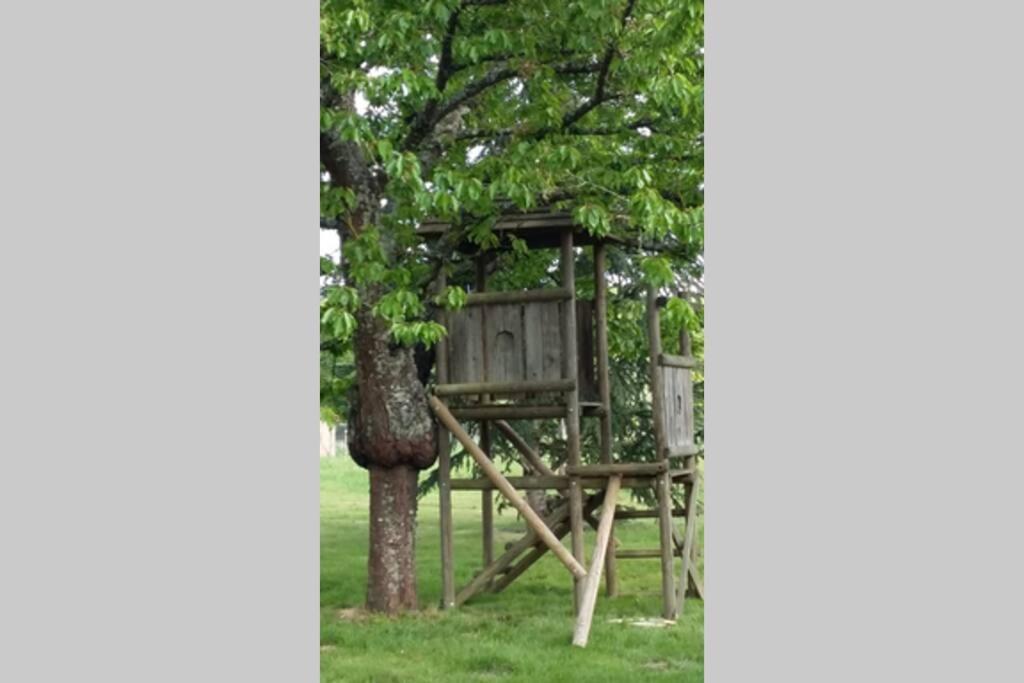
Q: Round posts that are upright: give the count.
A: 6